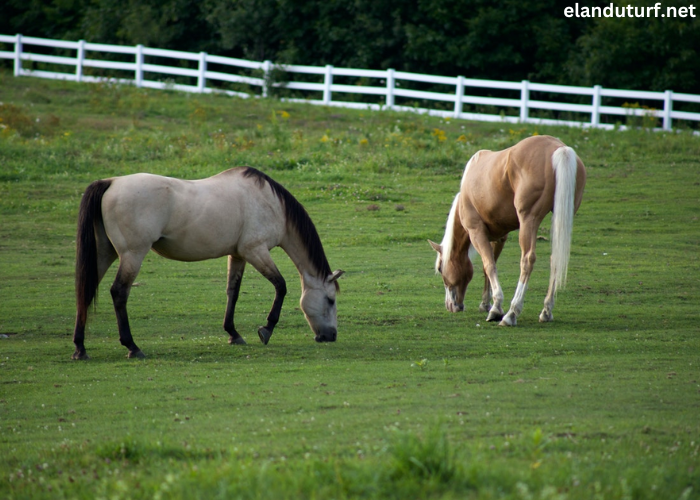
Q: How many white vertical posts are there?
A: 11